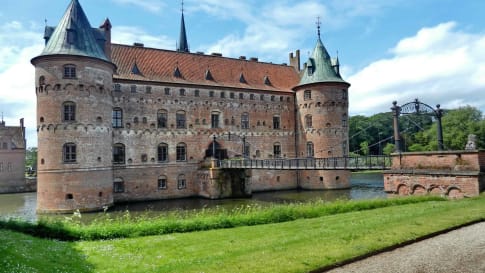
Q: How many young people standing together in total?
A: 0